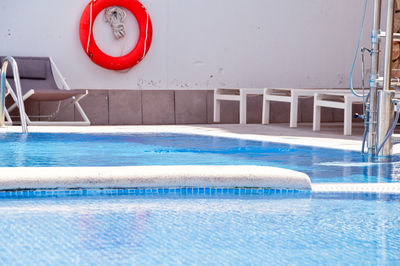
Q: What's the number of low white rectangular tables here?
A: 3